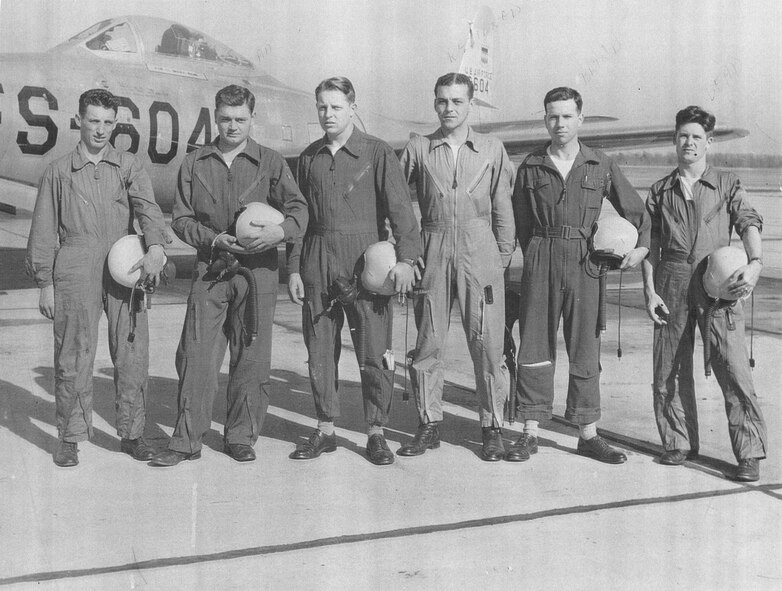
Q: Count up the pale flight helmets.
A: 5